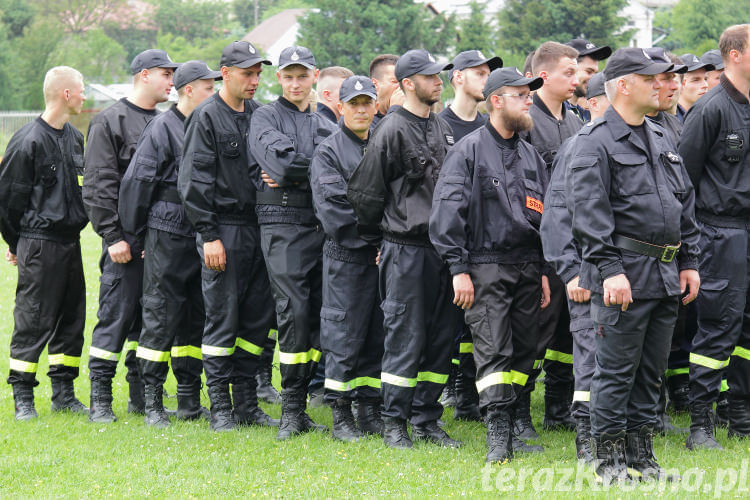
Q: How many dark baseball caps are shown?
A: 14